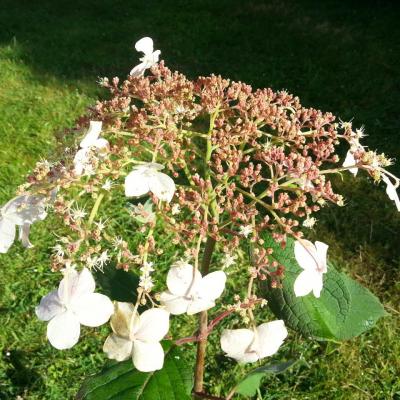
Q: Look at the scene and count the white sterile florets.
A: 11